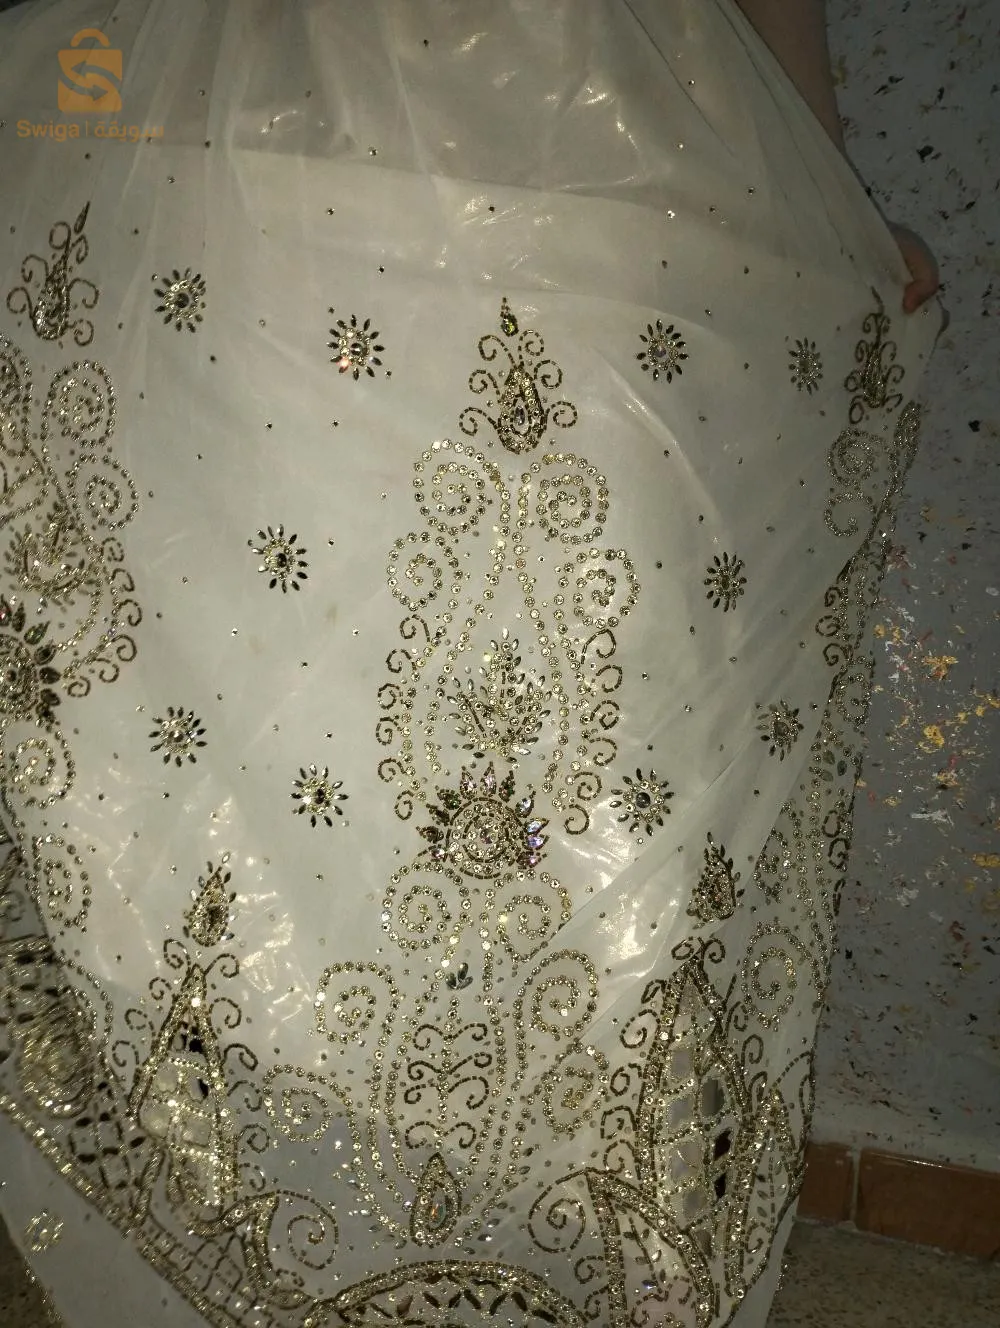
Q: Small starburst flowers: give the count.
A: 10